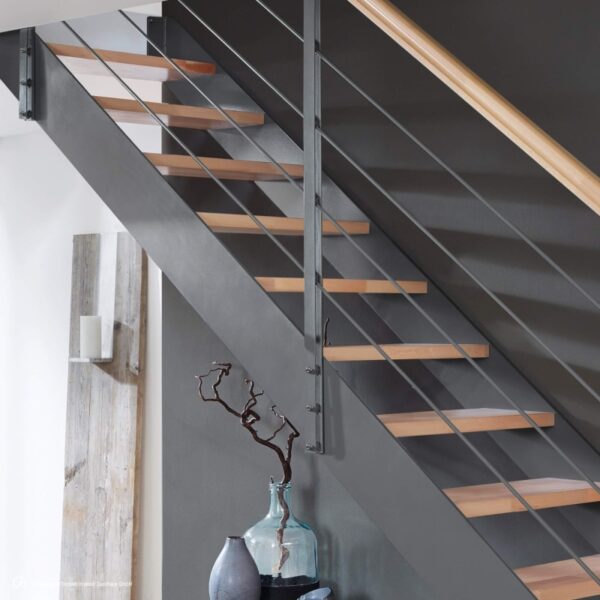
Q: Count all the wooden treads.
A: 9